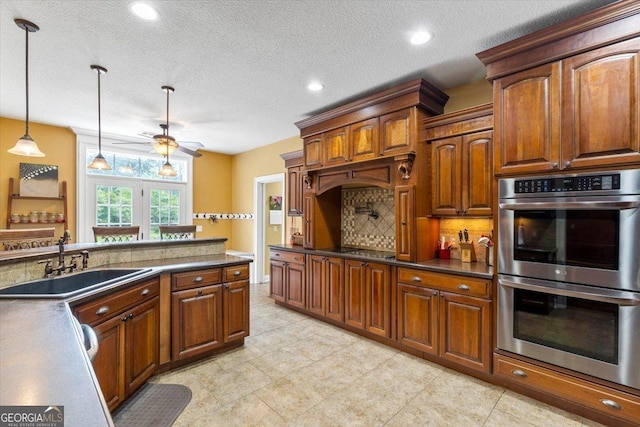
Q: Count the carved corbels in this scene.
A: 2